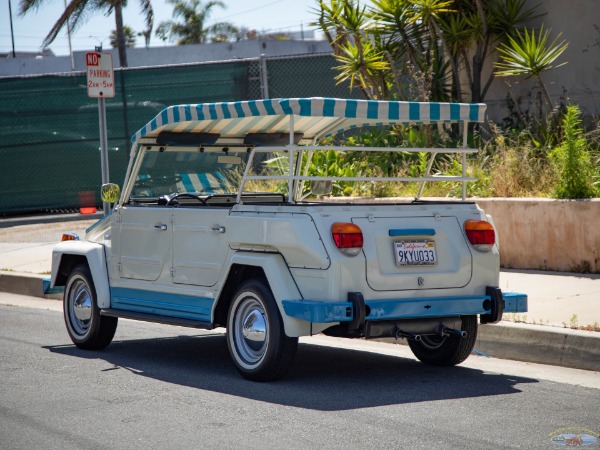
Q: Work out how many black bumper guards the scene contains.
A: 2